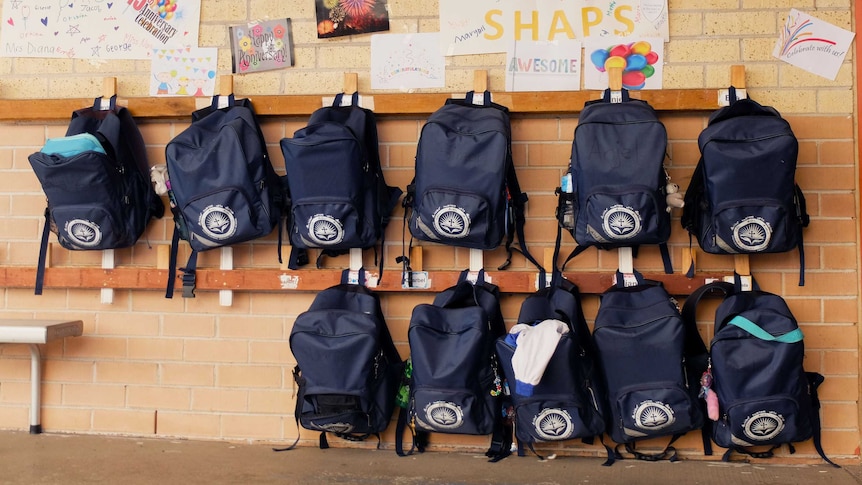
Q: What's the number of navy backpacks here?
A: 11